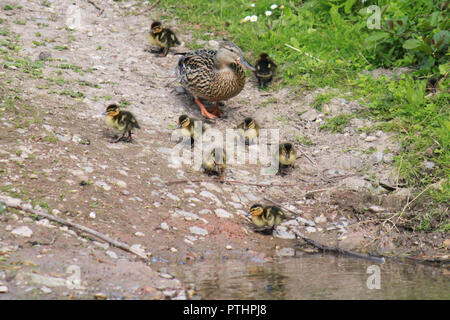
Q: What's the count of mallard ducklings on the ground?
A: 8